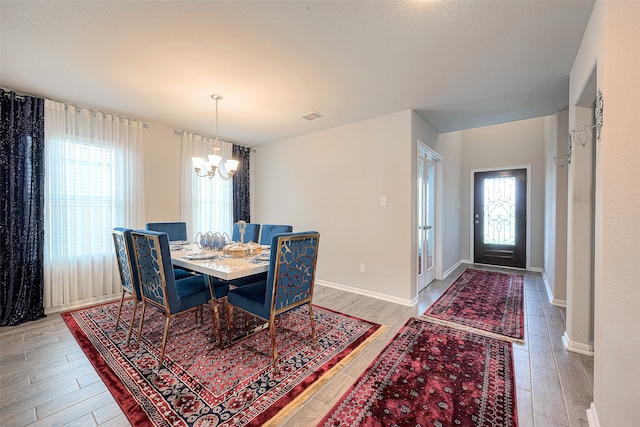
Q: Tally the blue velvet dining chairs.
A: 6